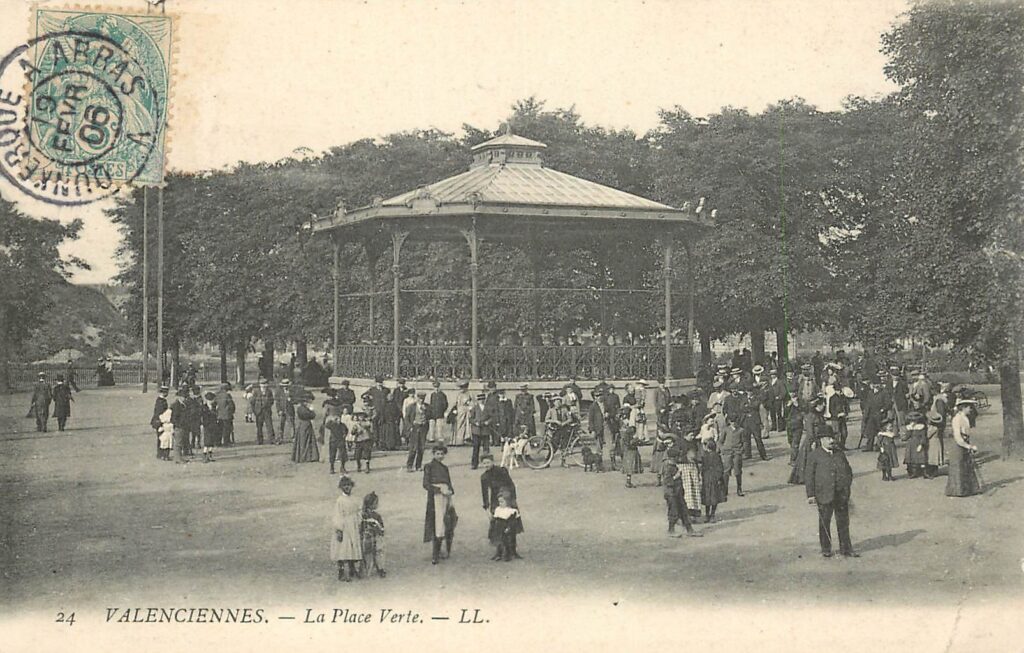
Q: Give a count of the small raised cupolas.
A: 1